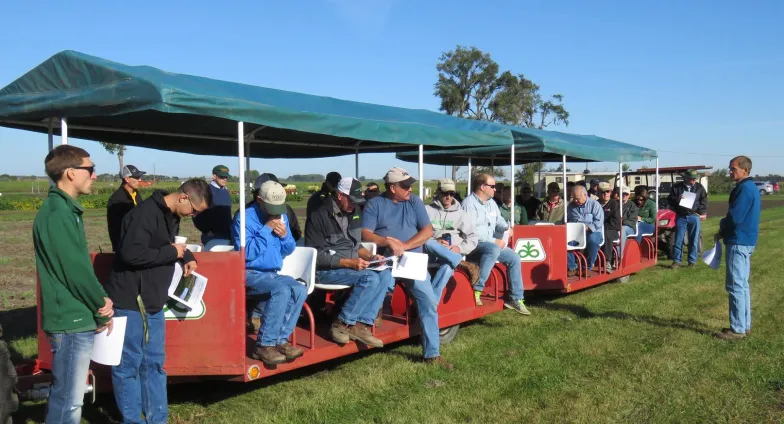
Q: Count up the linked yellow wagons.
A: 0